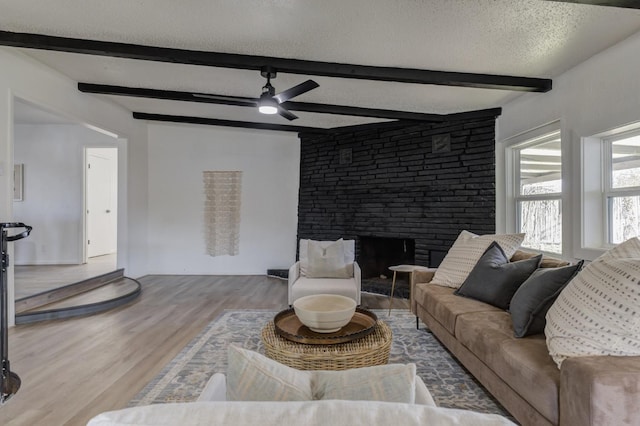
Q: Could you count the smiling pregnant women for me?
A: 0